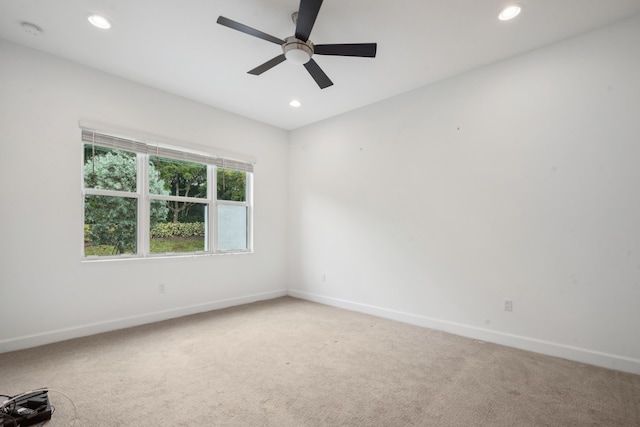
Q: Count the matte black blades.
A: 5